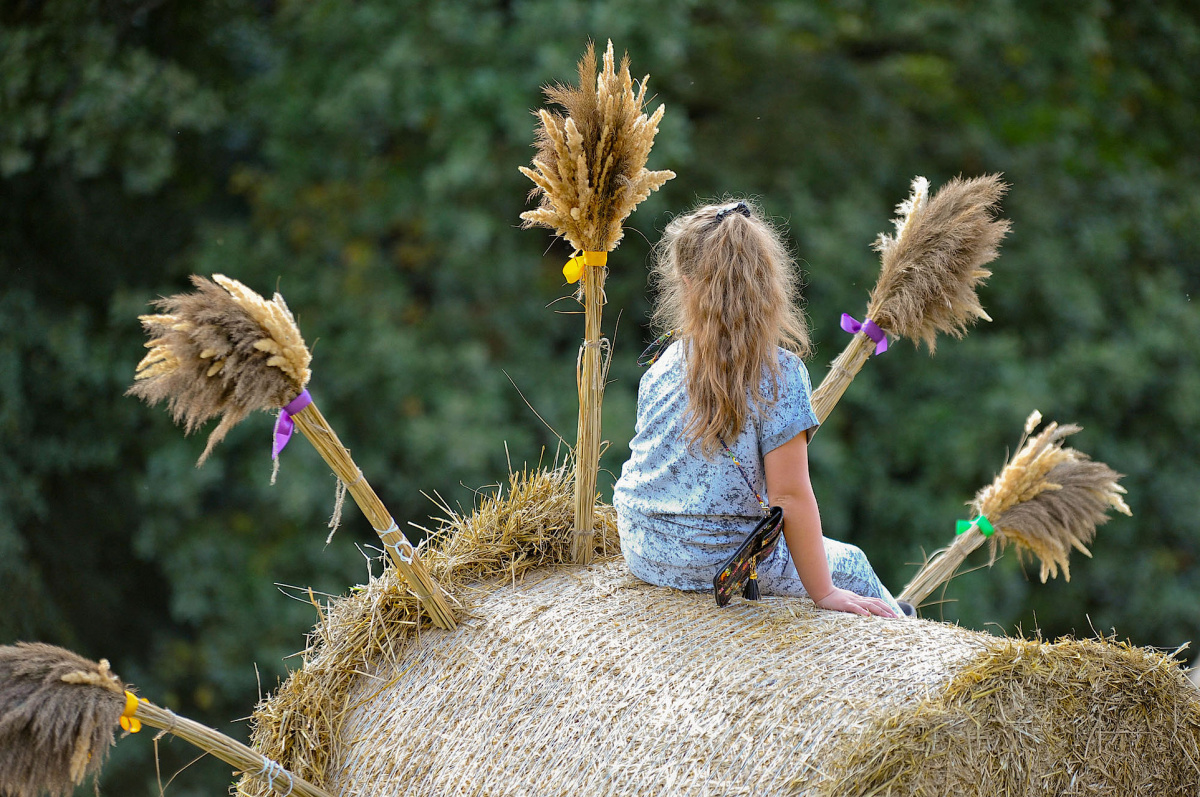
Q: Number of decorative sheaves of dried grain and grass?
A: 5